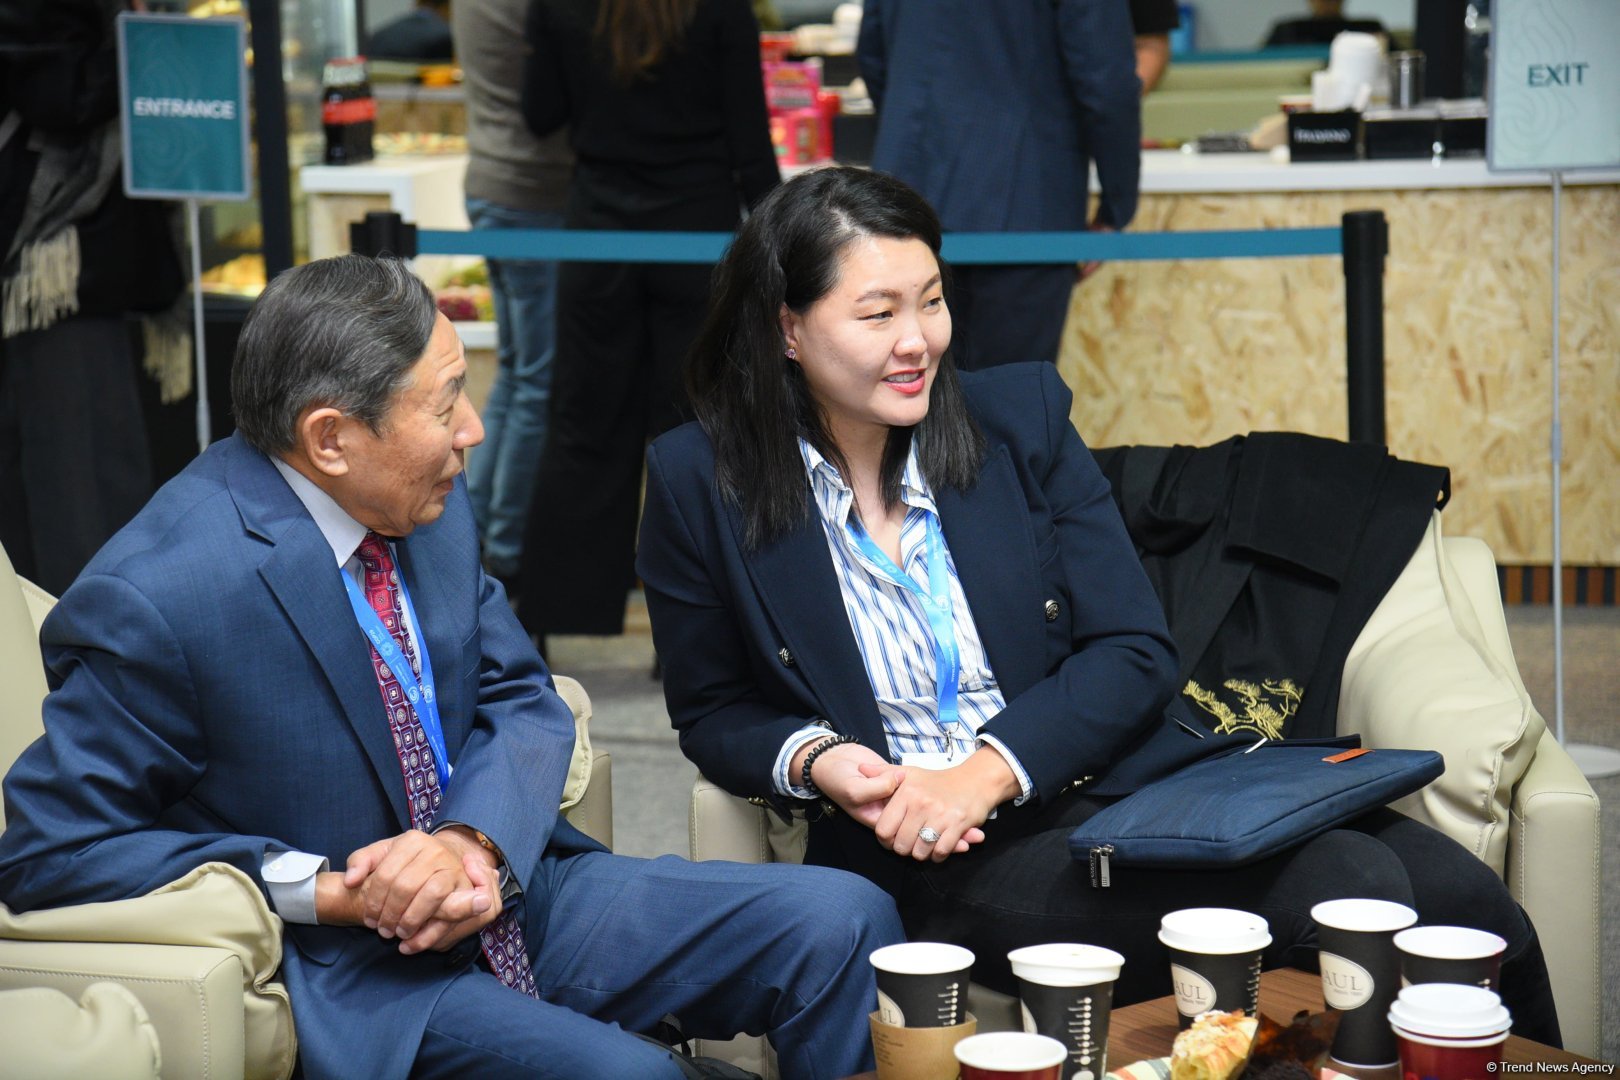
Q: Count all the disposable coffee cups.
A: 7